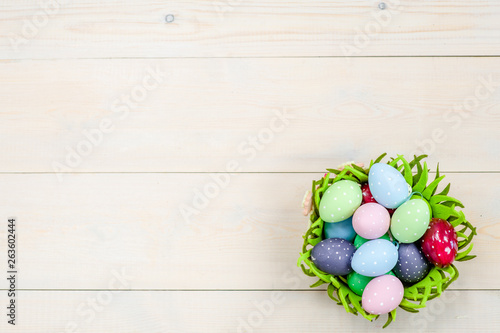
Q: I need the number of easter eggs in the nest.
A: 13